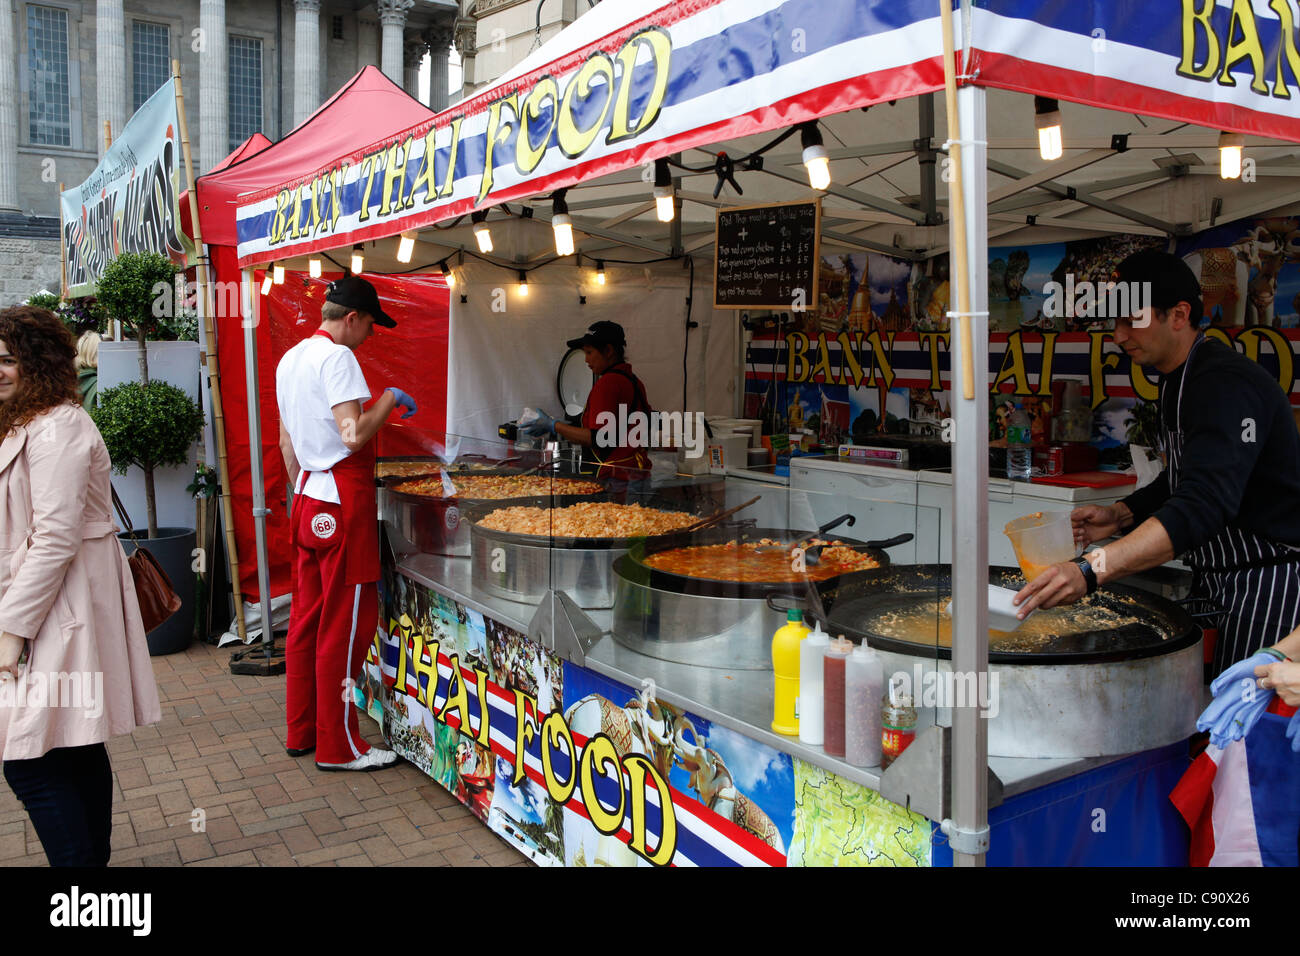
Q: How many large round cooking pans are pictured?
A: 5